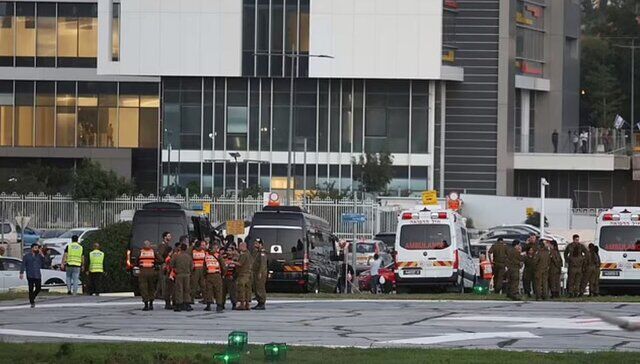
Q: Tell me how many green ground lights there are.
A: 4